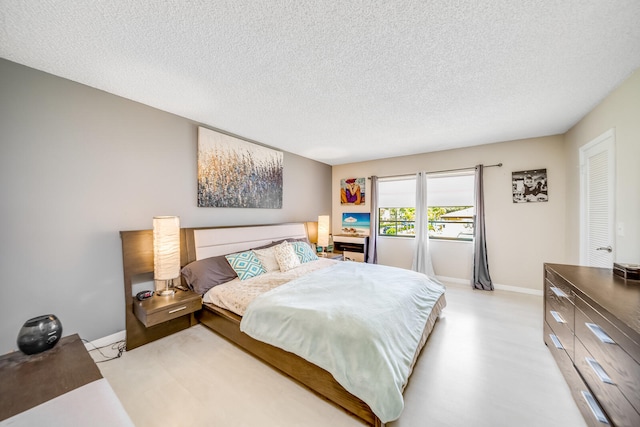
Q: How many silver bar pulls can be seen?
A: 7